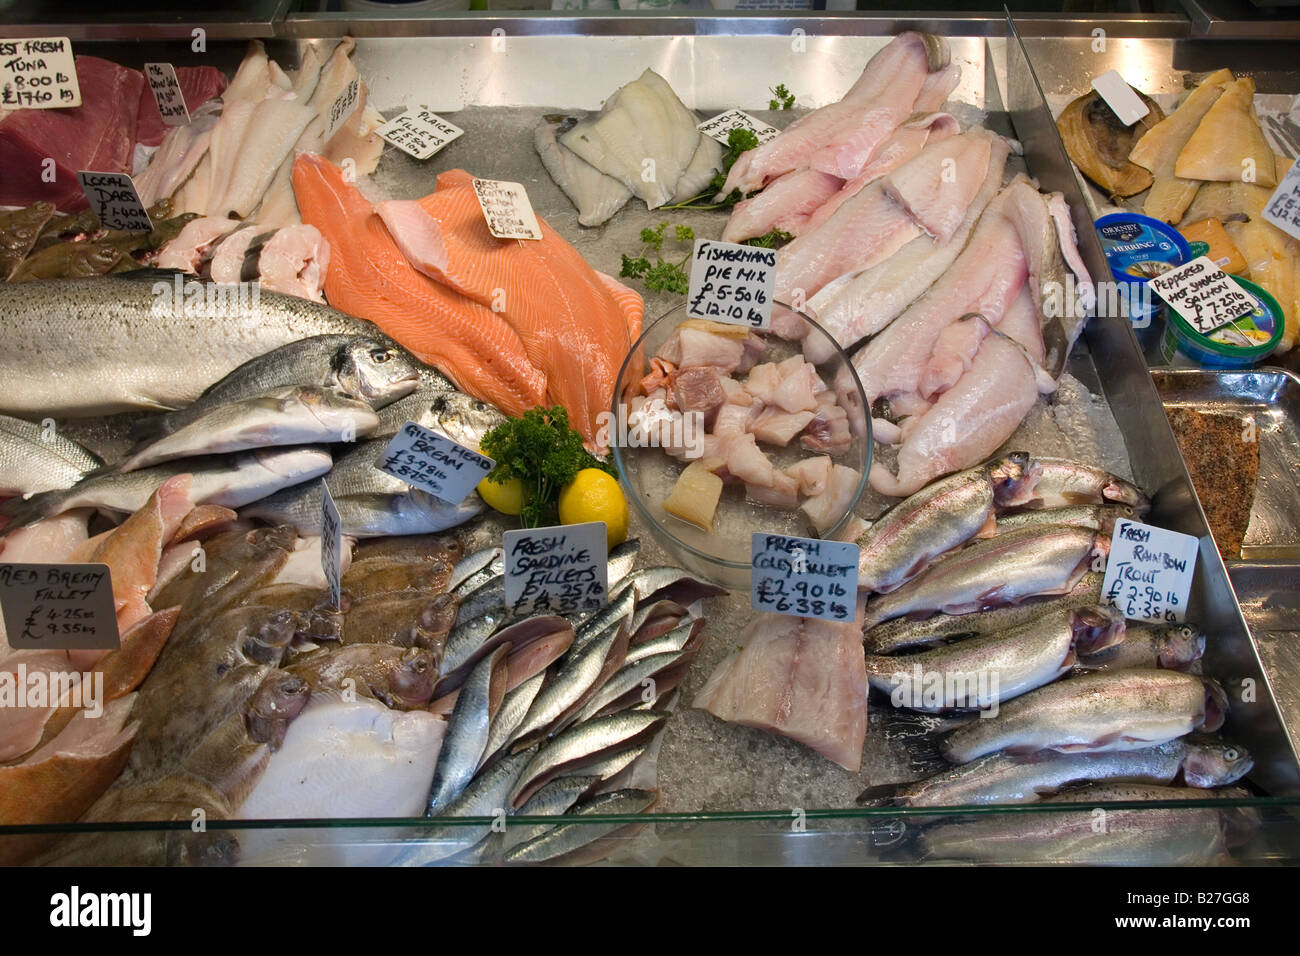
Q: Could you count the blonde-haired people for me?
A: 0